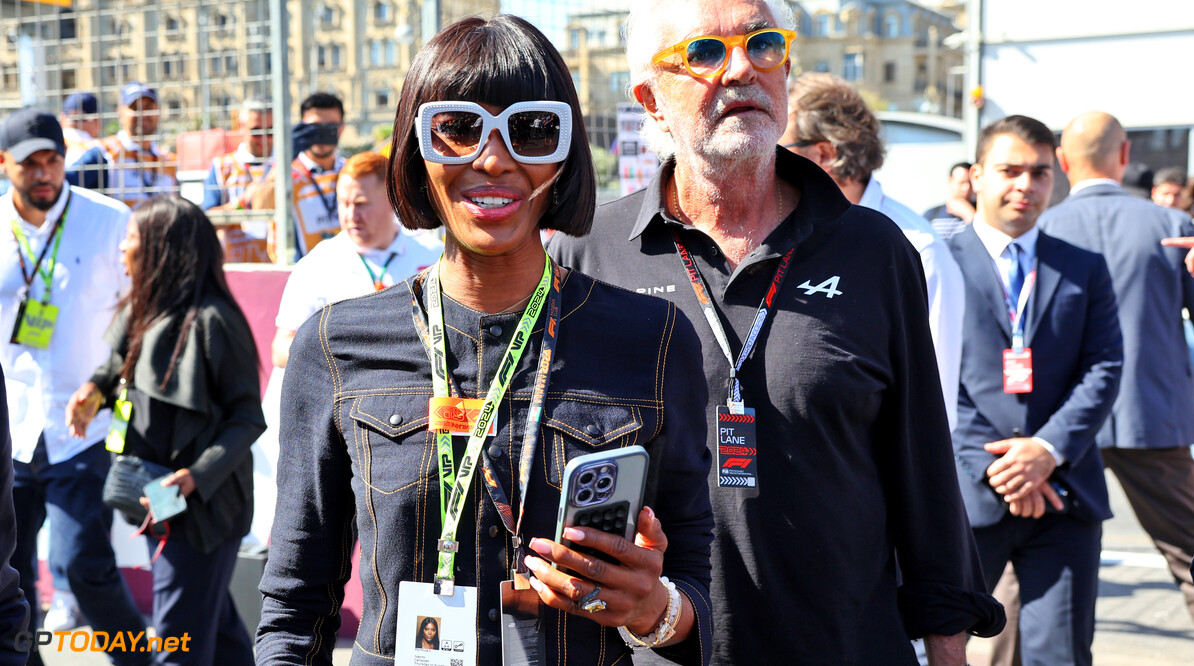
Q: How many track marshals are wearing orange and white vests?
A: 4